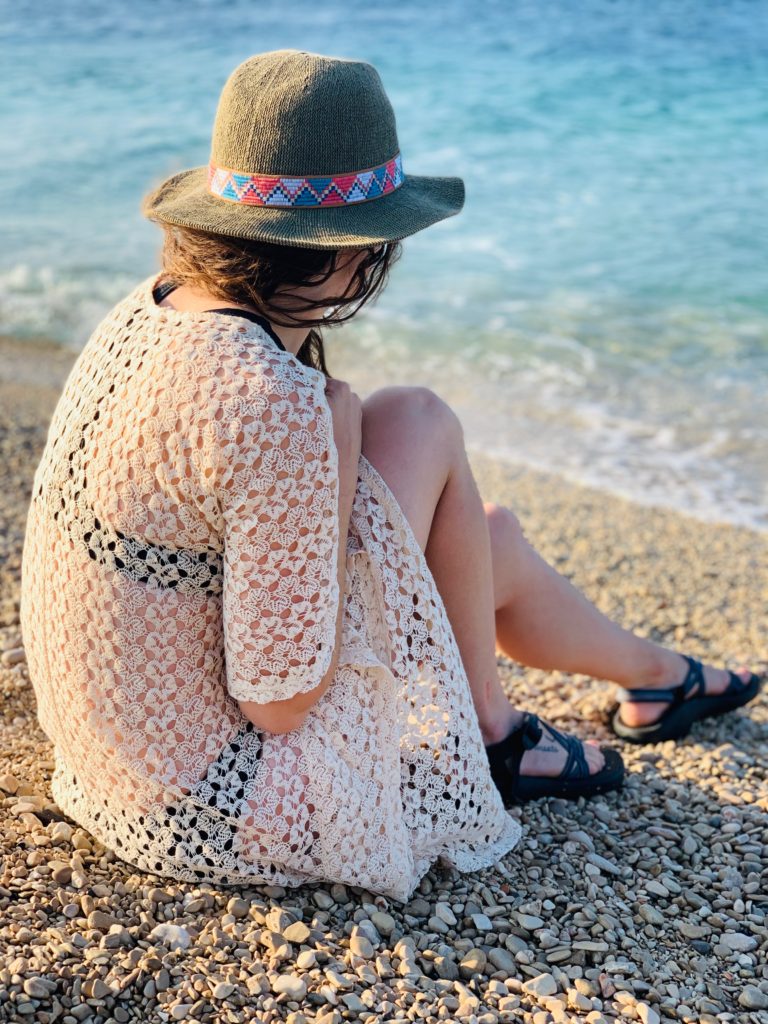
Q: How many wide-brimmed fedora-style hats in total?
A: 1